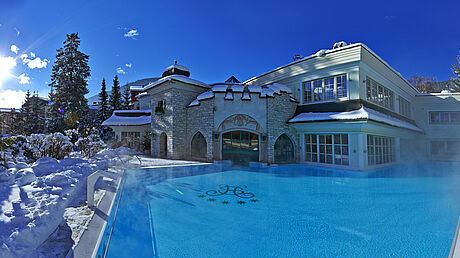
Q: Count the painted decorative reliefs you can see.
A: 1